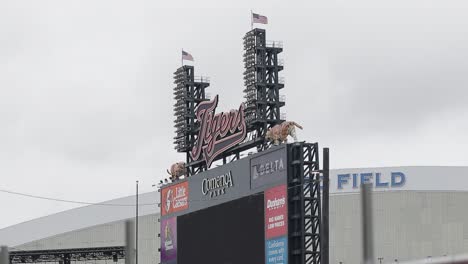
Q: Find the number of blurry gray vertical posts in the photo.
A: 3